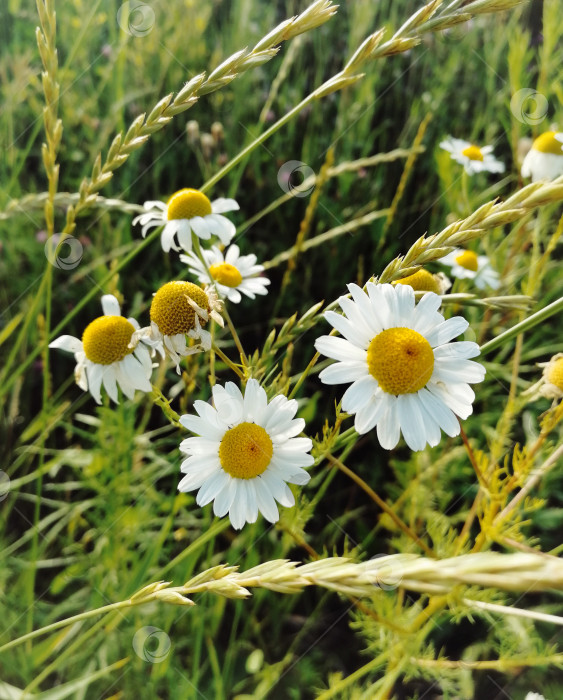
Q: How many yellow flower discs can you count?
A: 11